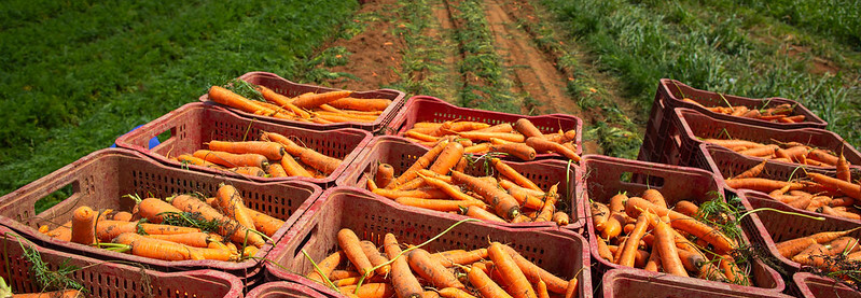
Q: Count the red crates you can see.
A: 15